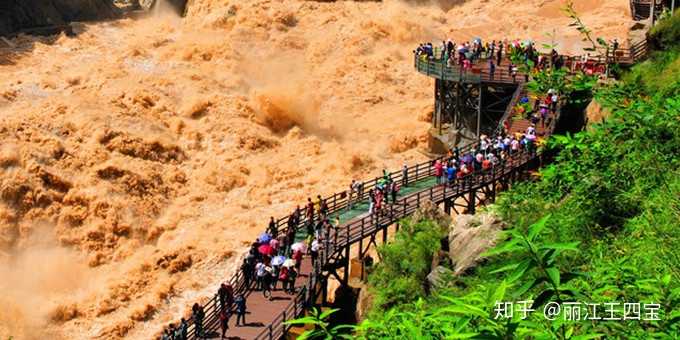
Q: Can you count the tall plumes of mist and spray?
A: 2